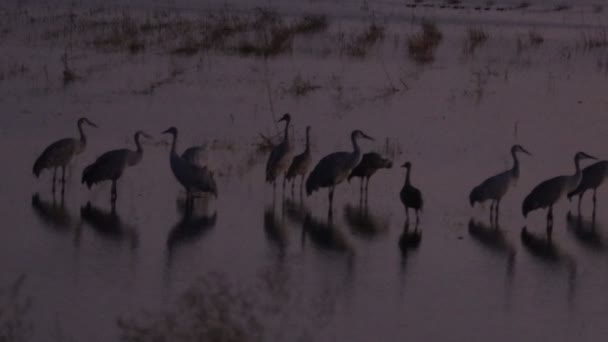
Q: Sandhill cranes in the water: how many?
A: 12